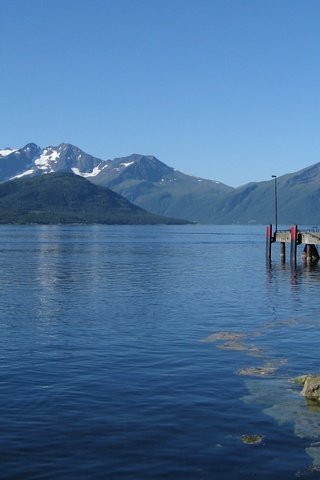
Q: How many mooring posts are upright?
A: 2